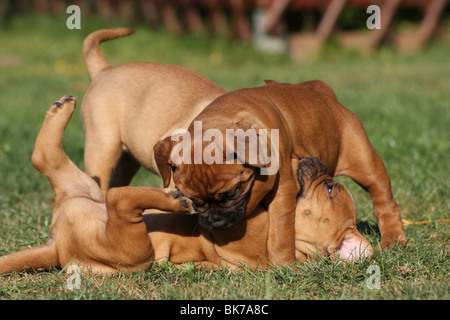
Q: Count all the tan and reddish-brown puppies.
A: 3